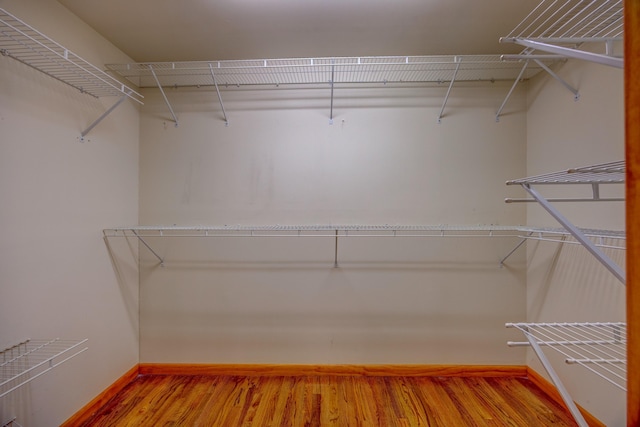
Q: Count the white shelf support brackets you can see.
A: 13